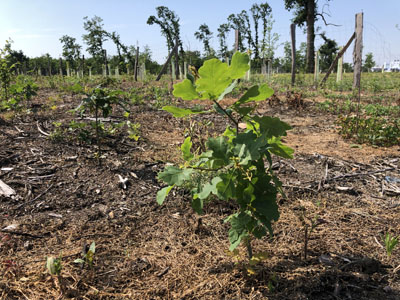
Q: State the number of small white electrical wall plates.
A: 0